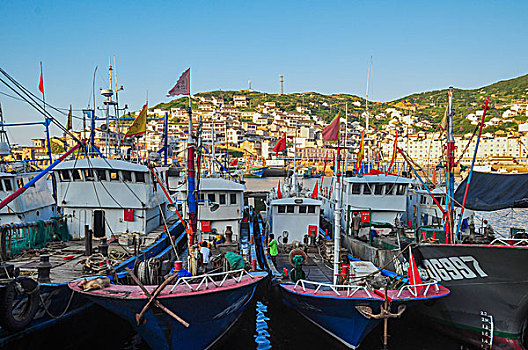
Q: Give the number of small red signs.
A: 4